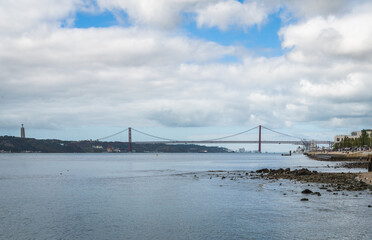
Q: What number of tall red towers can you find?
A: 2